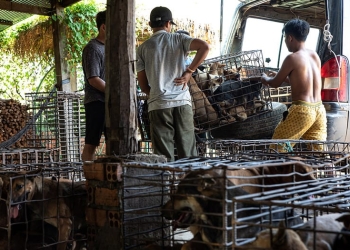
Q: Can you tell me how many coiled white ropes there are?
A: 1